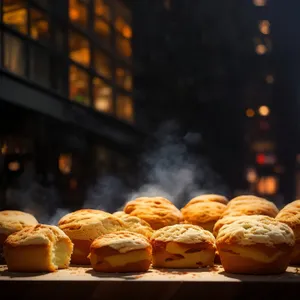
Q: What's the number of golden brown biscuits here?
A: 11